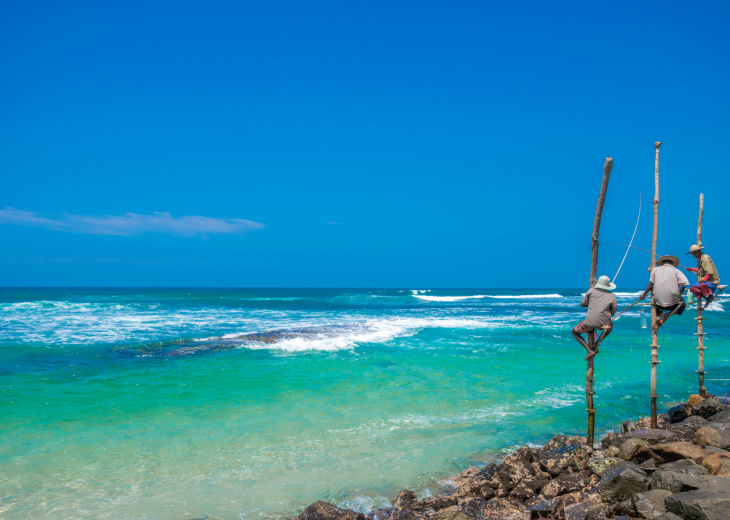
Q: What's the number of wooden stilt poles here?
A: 3